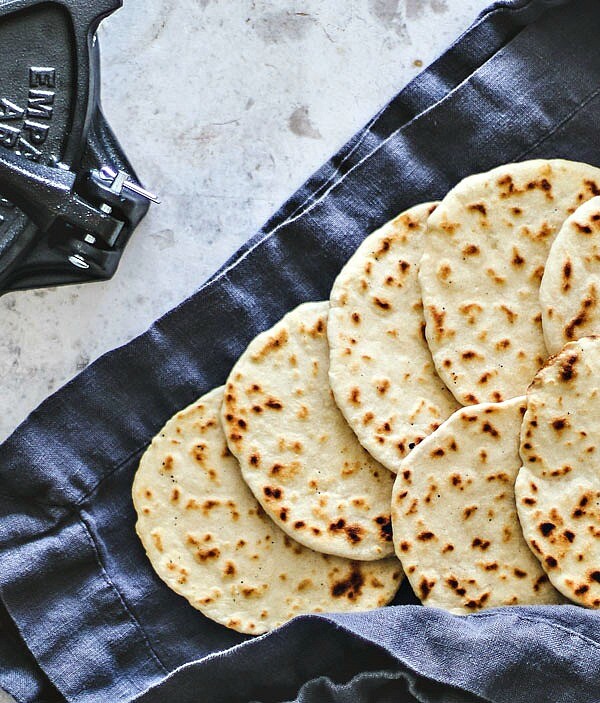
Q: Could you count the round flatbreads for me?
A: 7